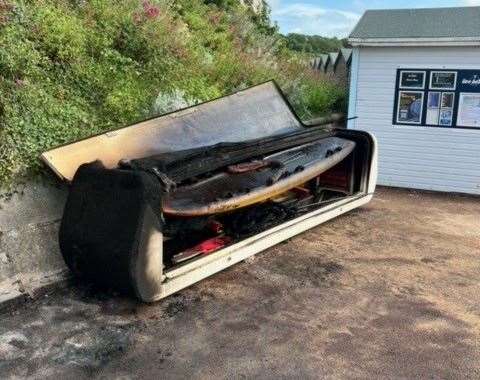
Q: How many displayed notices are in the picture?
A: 8